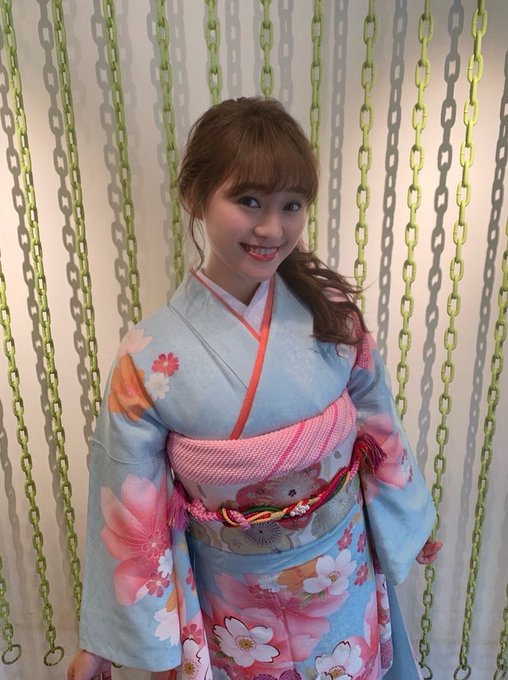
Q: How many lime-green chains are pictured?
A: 14